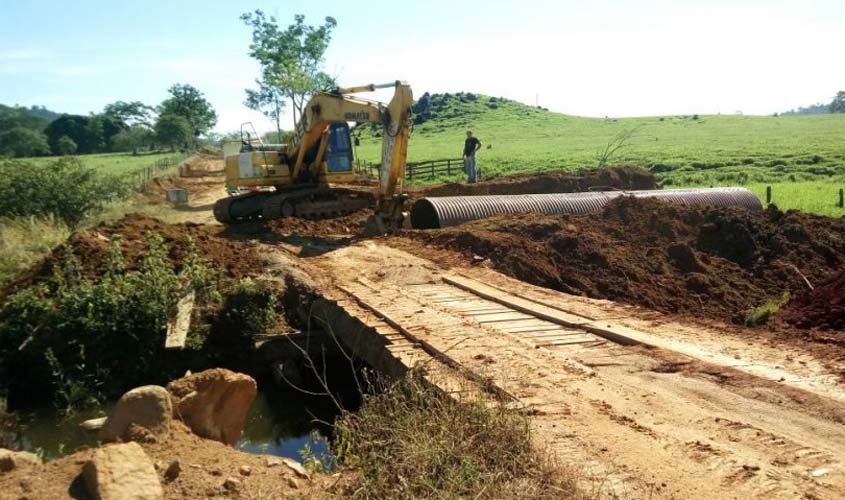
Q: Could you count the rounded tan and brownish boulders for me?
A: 3